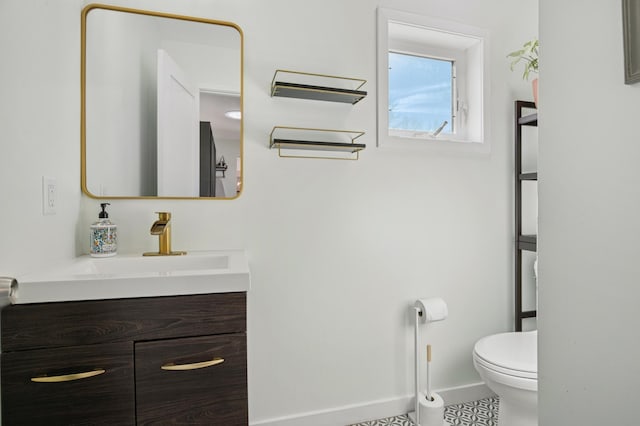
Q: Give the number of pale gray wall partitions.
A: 1